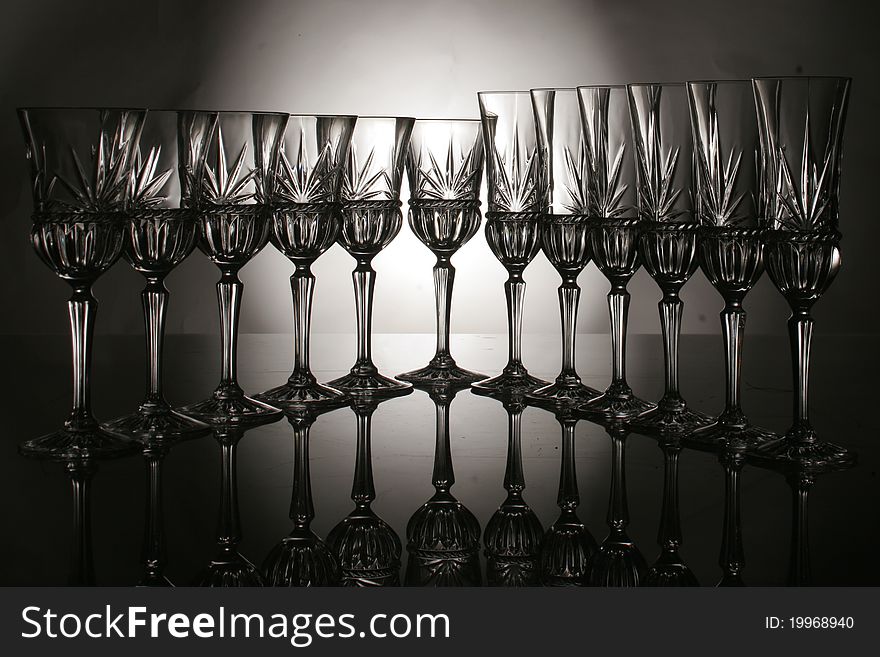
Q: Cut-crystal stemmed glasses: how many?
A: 12